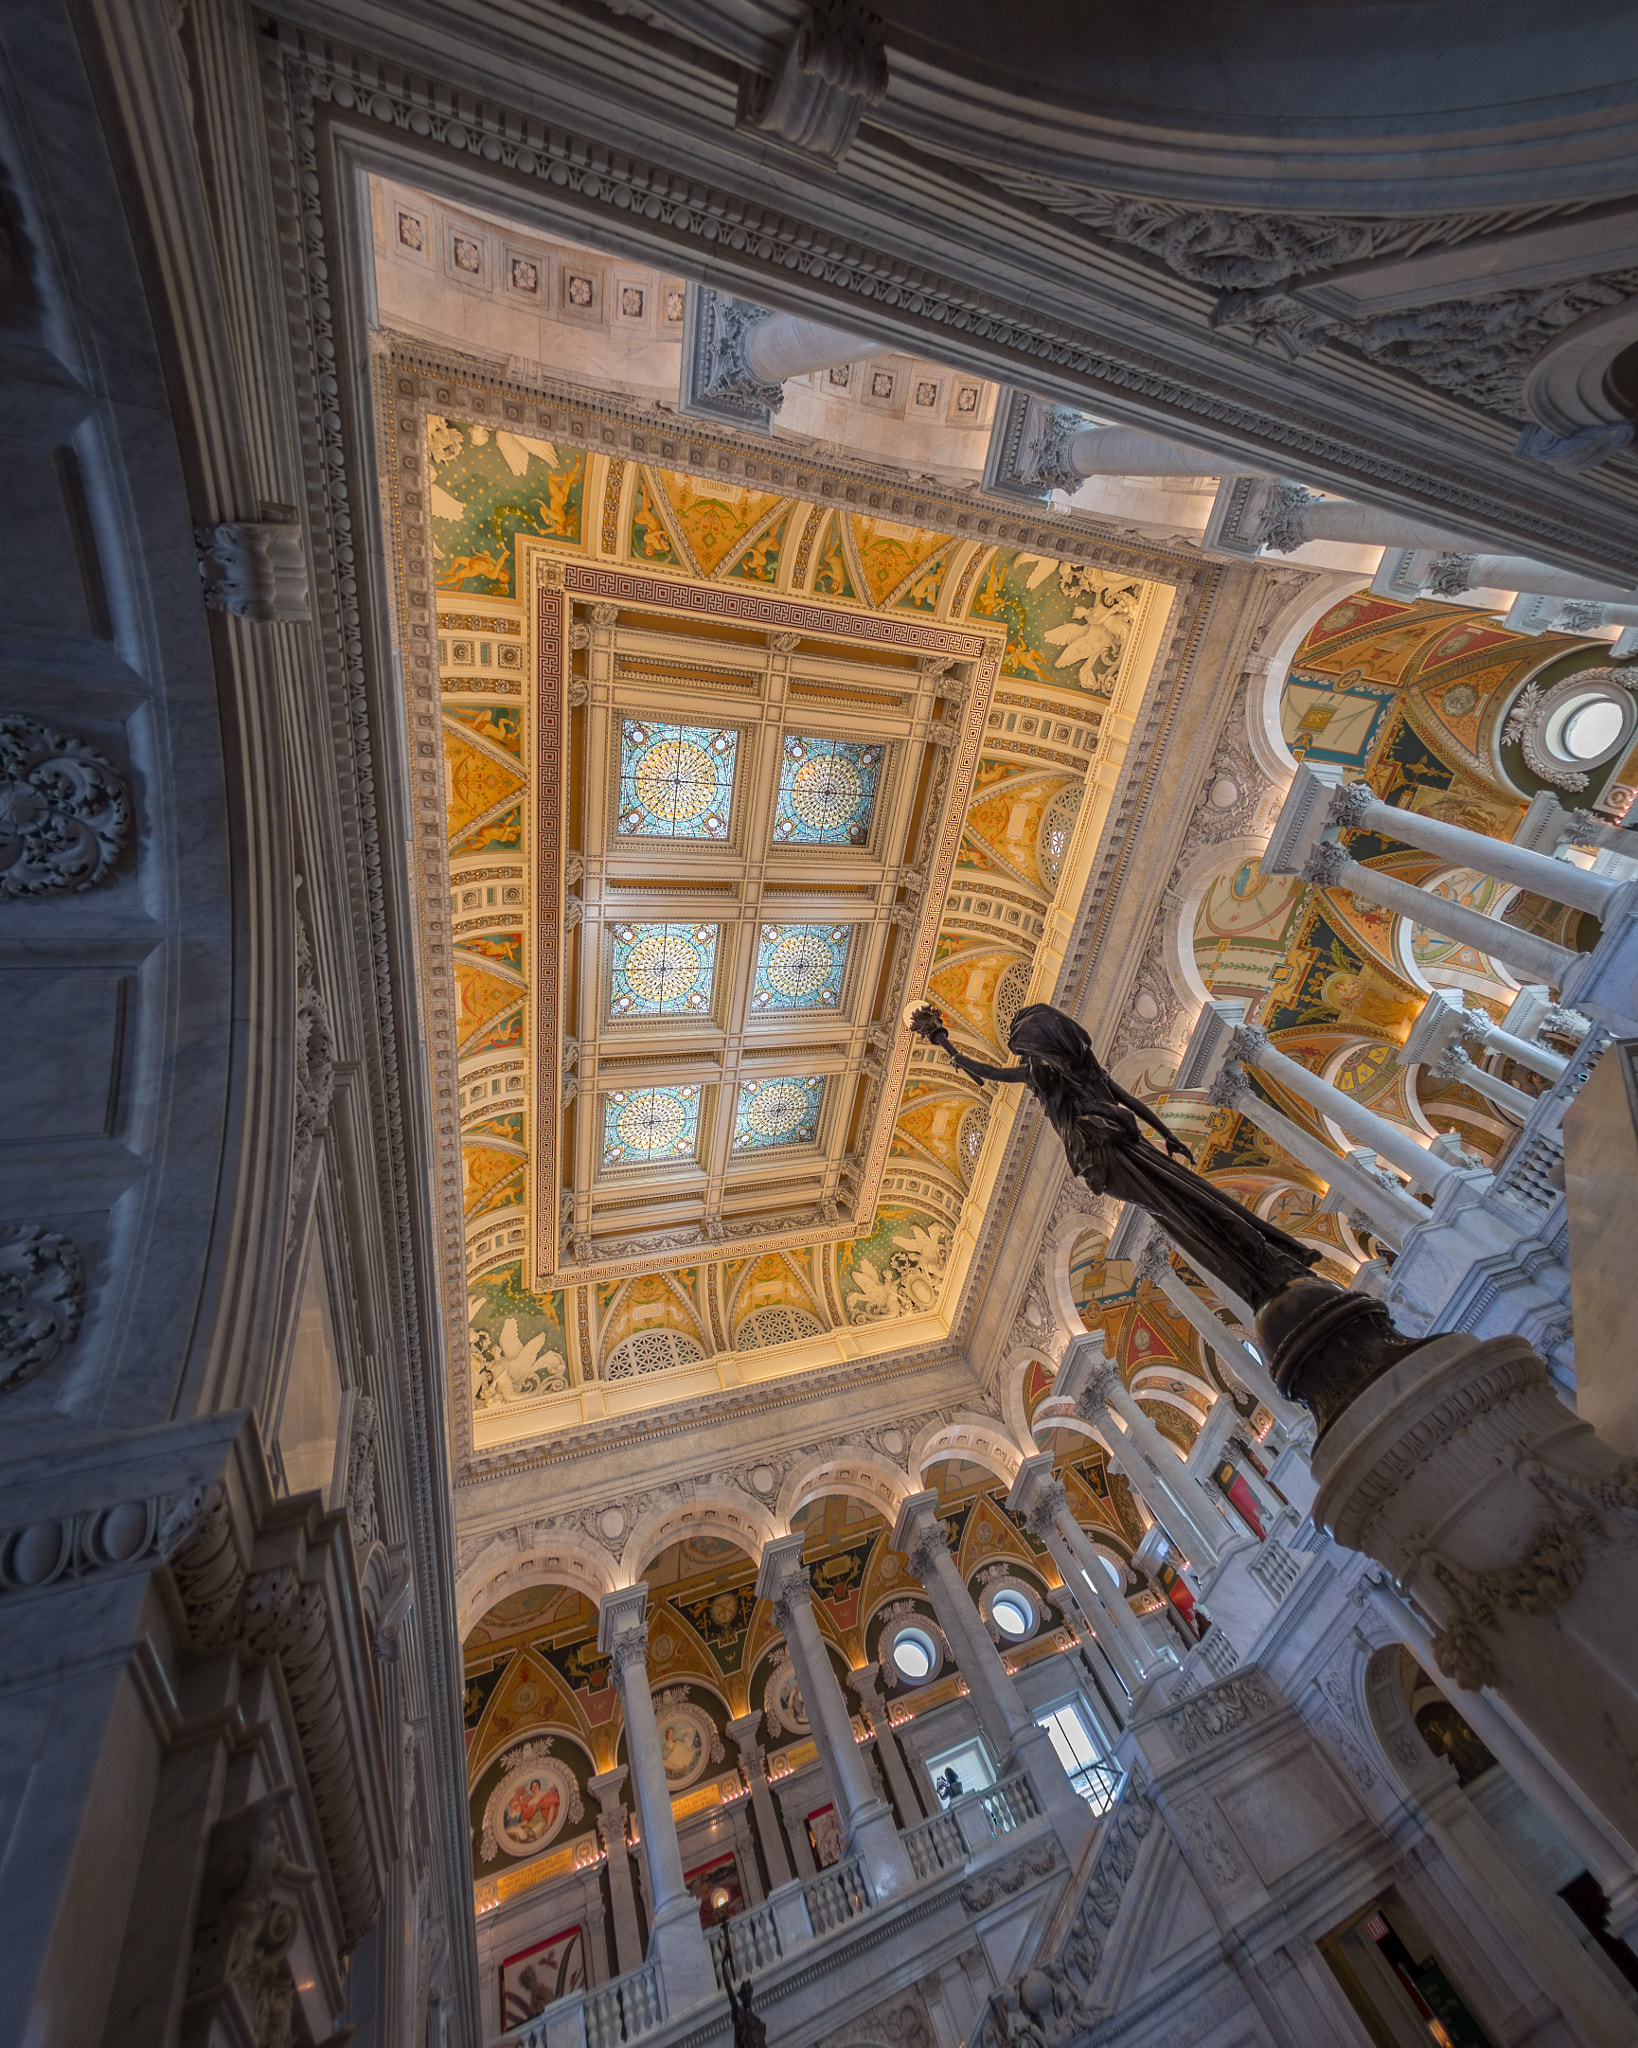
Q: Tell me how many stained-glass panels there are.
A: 6